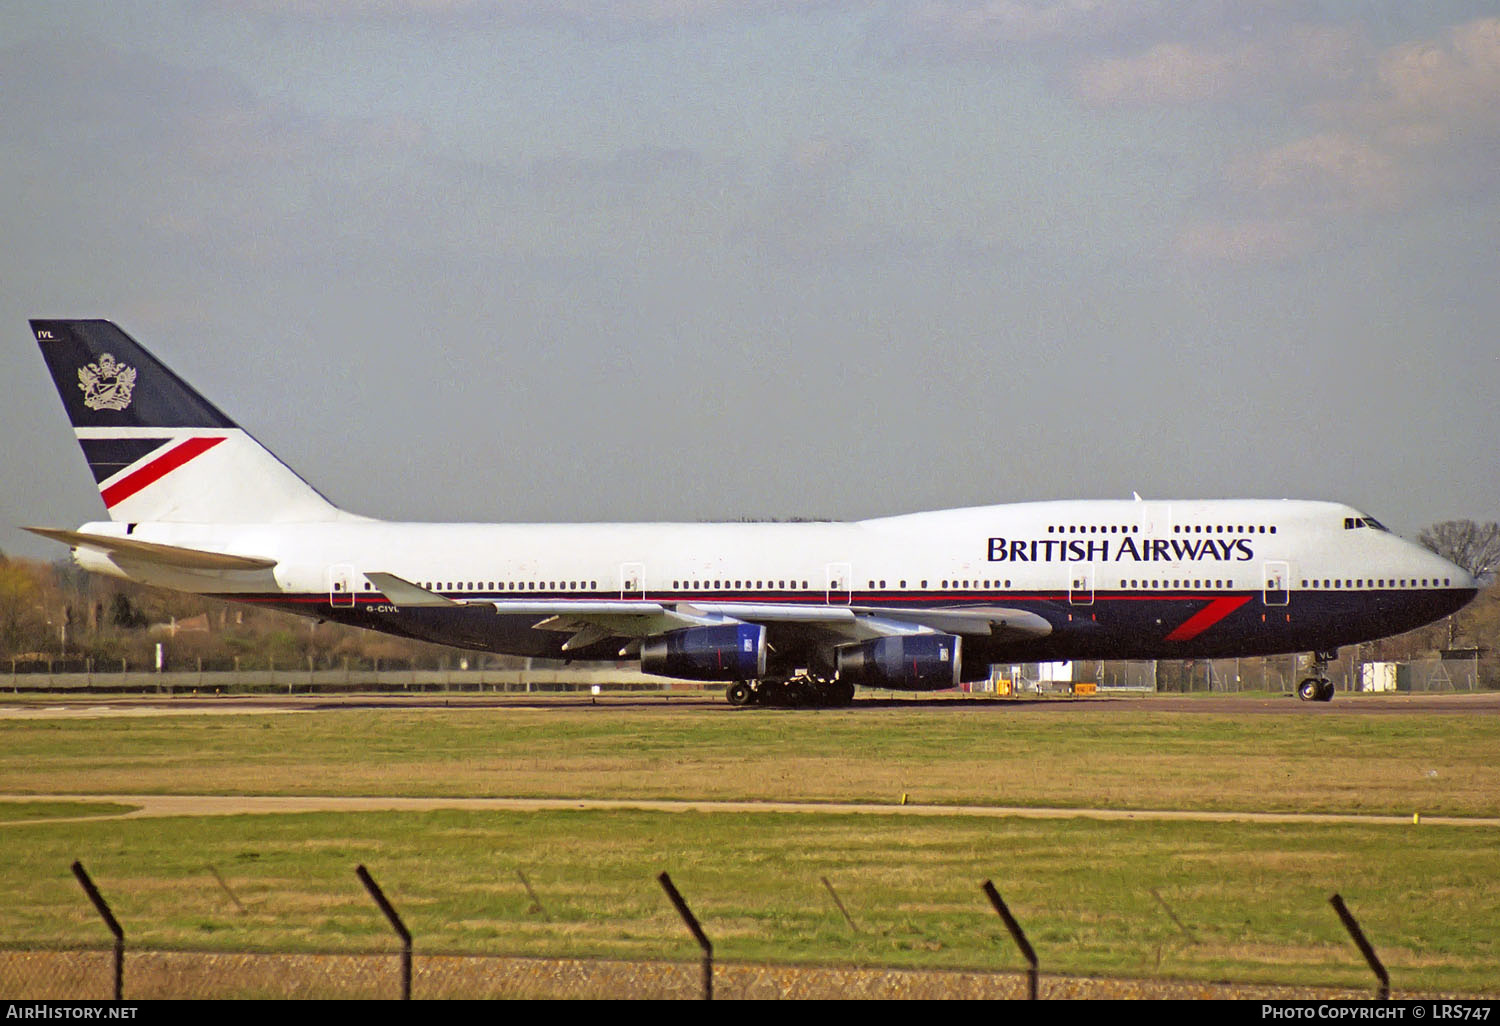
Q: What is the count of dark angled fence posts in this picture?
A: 5